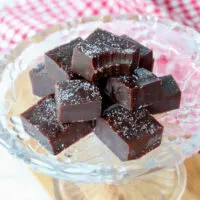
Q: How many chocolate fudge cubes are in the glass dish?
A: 9